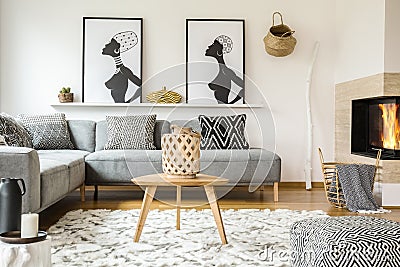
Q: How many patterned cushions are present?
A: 4